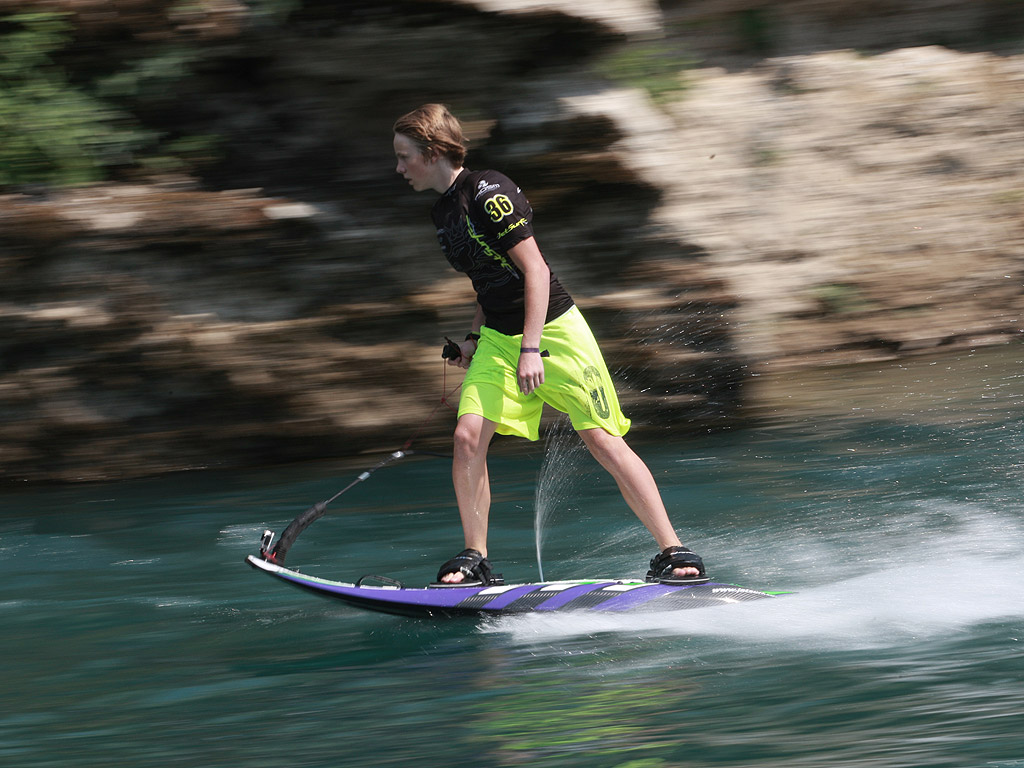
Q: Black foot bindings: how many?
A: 2